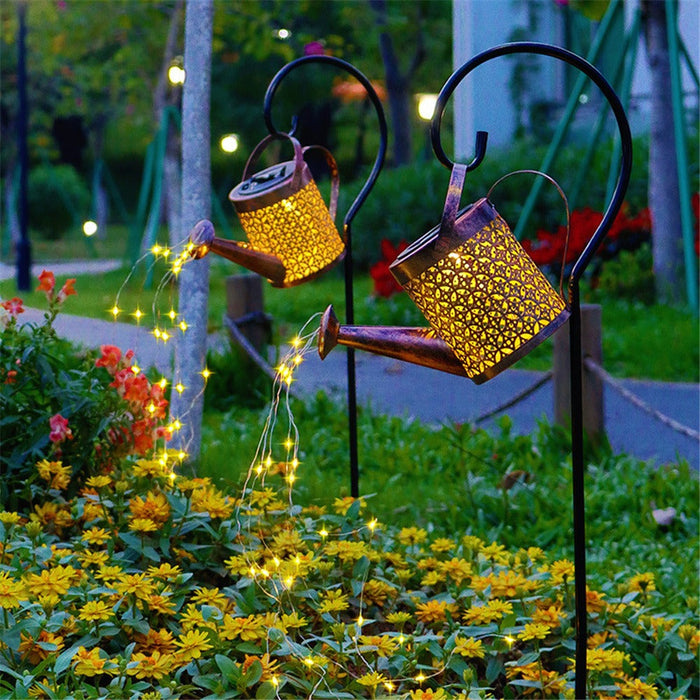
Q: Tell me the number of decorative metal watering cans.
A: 2